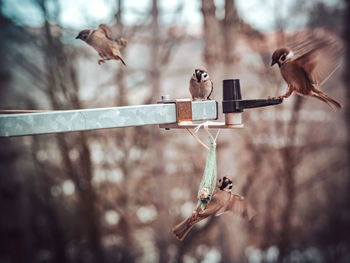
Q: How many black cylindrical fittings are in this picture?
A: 1